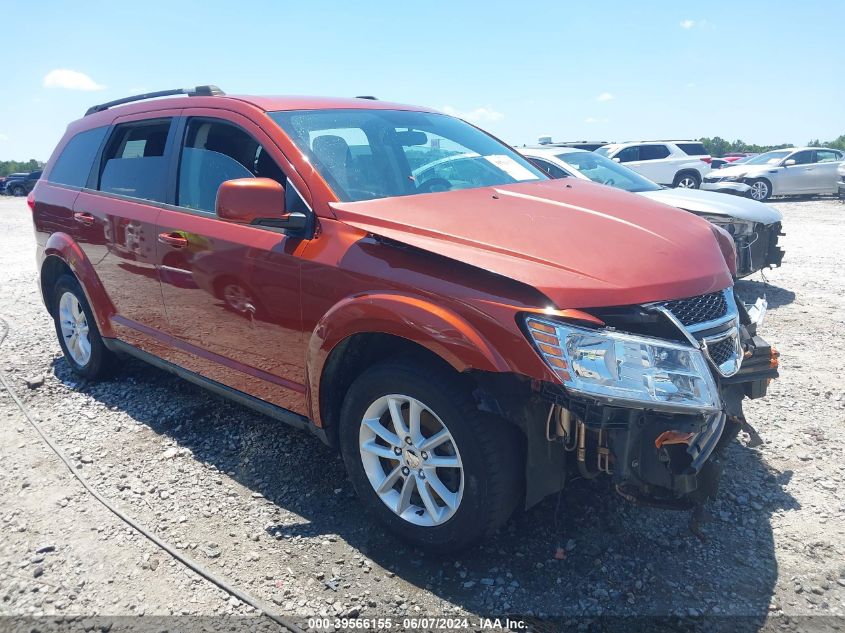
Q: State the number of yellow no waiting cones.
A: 0